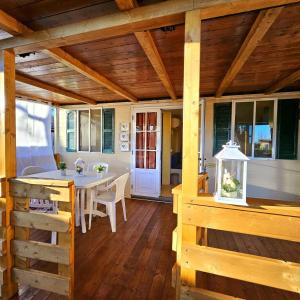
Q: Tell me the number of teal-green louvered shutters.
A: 4